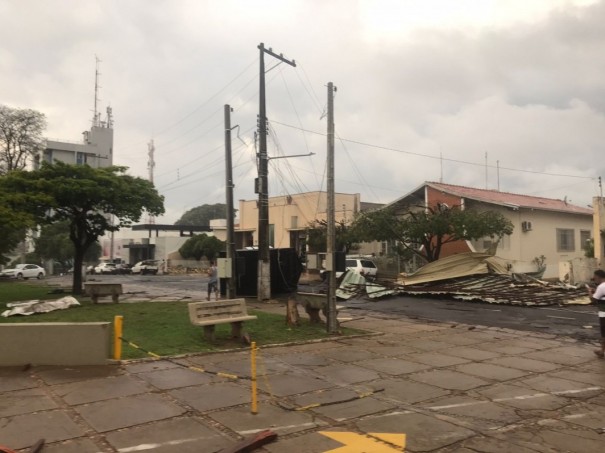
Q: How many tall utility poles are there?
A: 3